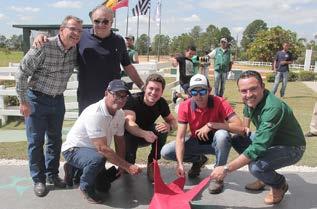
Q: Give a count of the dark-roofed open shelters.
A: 1